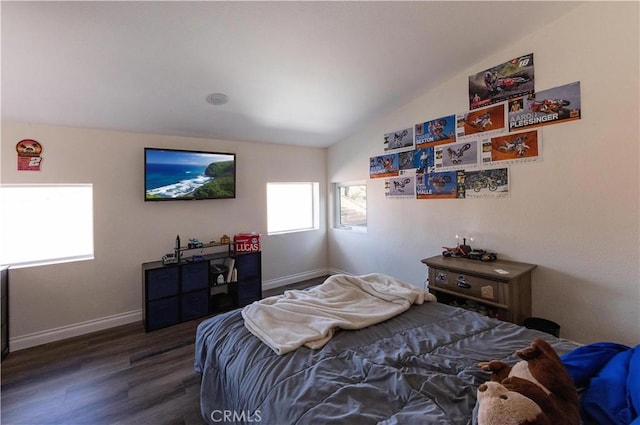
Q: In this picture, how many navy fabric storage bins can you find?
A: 6